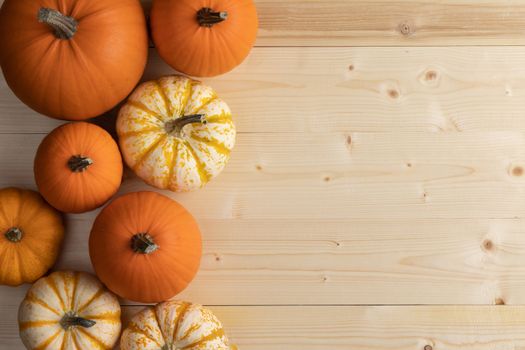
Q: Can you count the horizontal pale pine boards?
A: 5